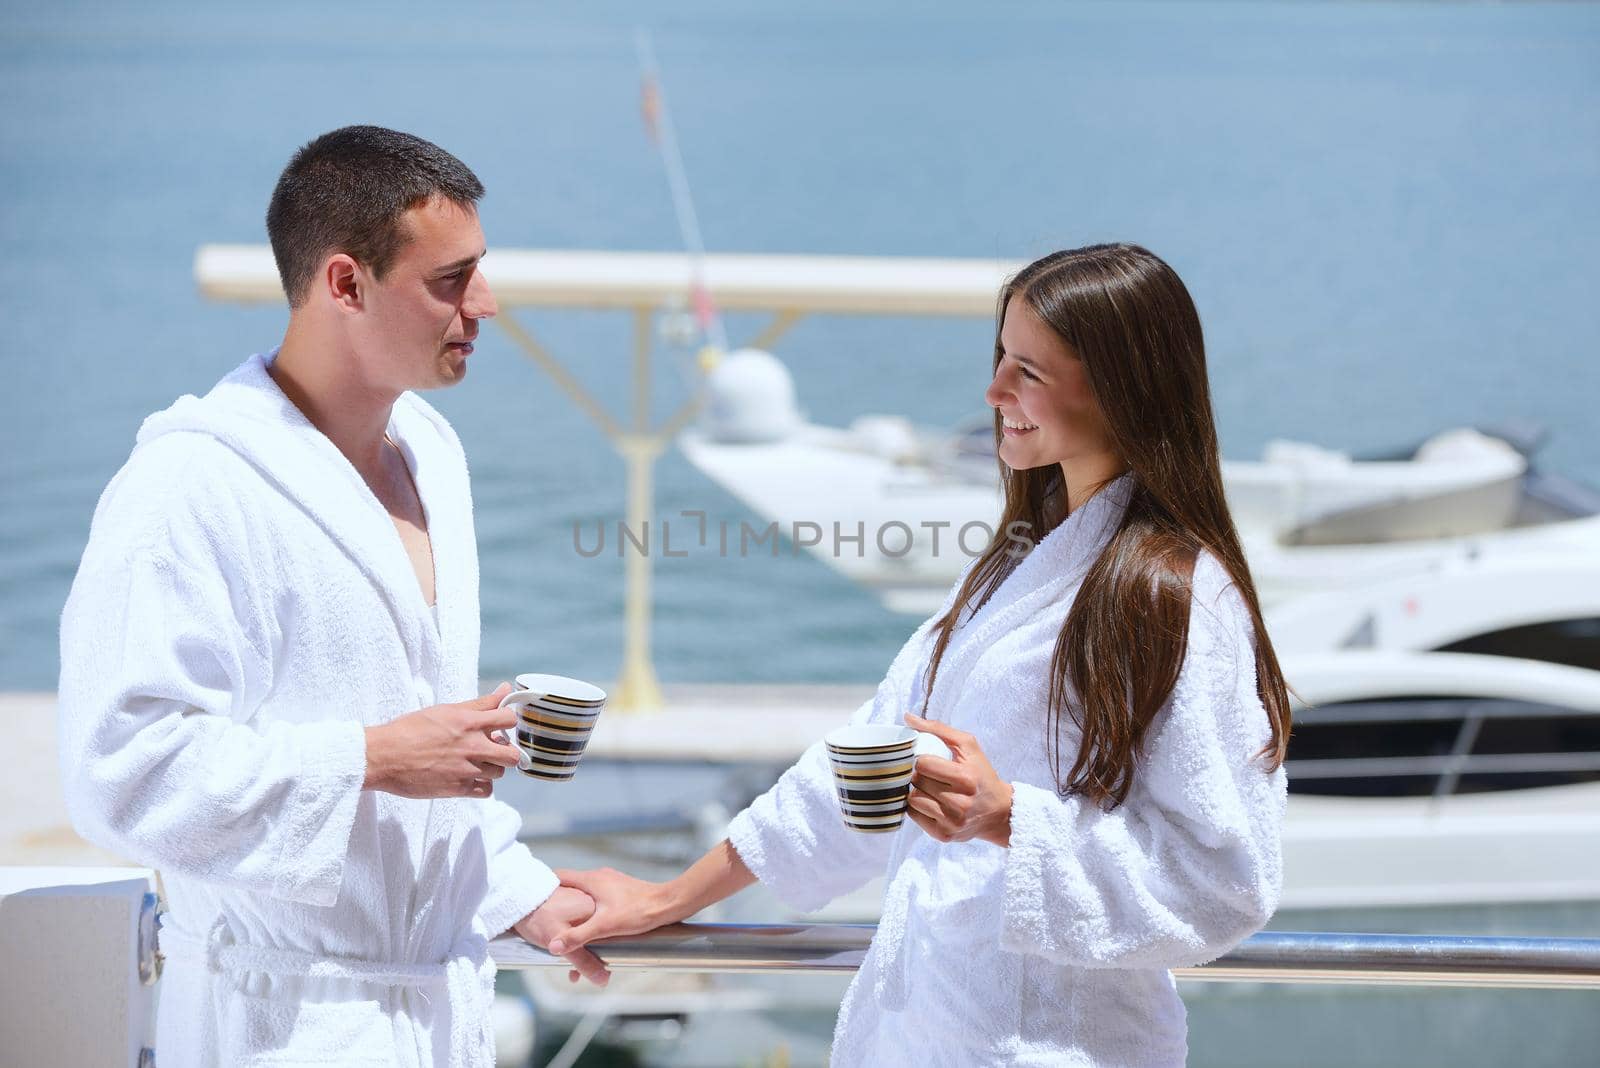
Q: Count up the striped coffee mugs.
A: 2